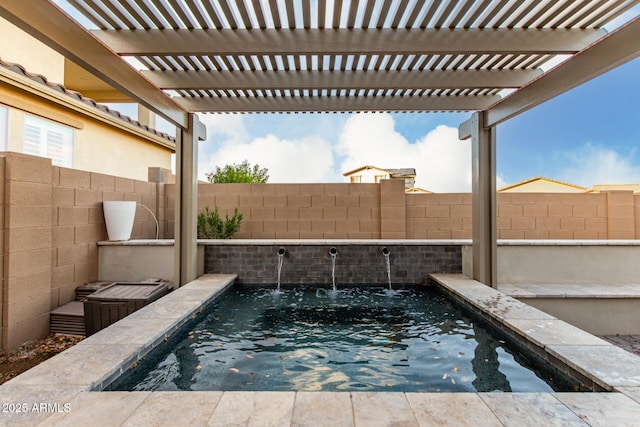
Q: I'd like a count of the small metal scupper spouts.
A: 3